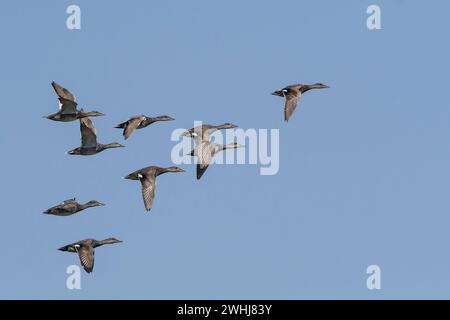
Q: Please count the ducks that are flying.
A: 9